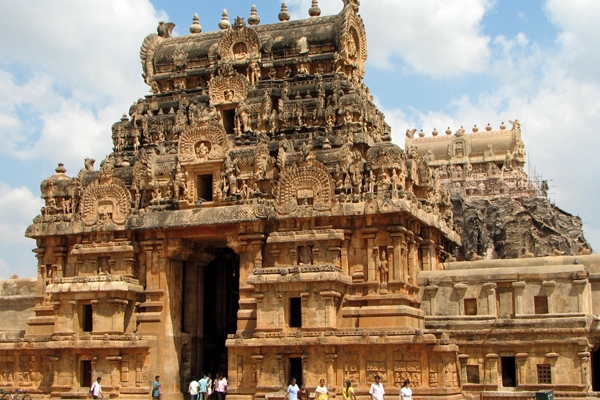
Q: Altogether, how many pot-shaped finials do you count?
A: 12